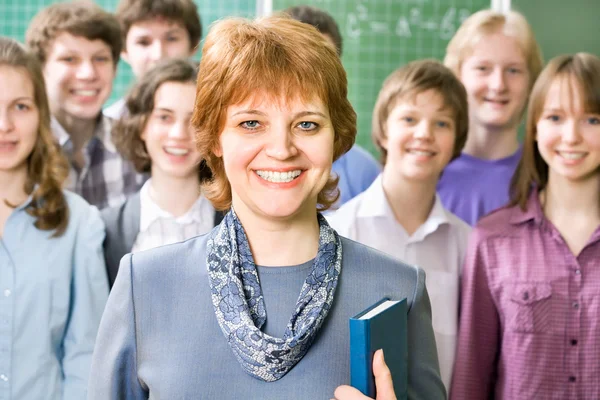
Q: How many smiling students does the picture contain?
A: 6